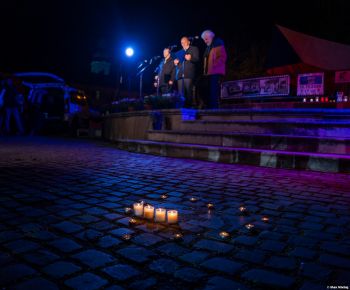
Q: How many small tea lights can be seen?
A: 11